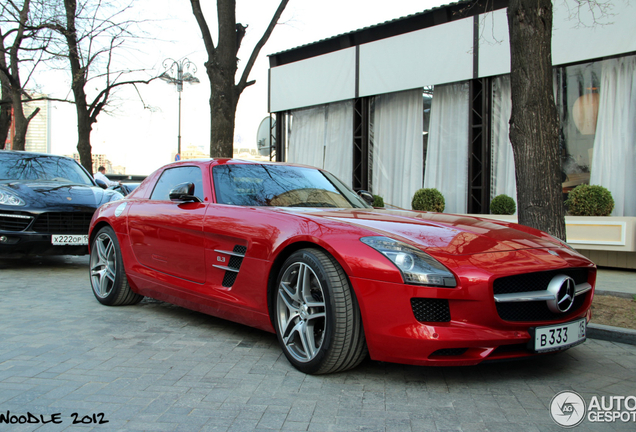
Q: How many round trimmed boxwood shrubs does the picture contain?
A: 4